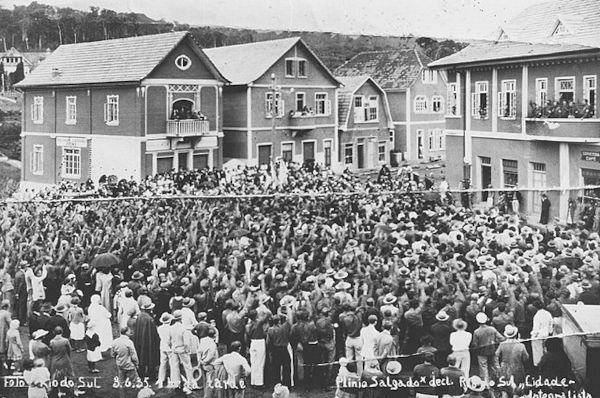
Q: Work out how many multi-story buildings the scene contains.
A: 5